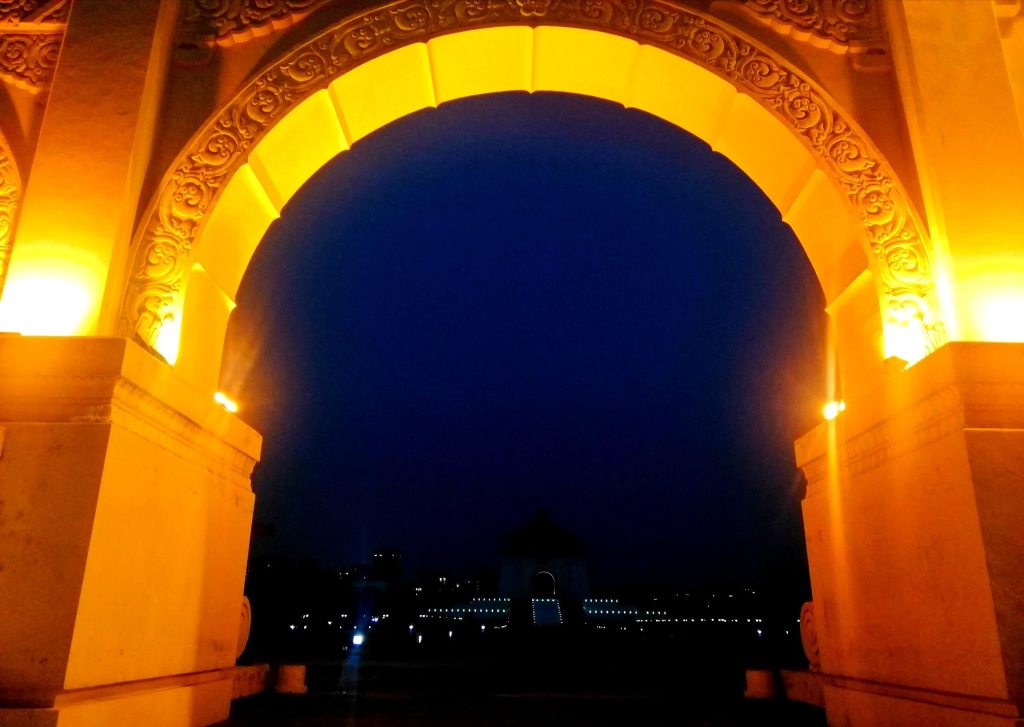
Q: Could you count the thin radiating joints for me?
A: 9